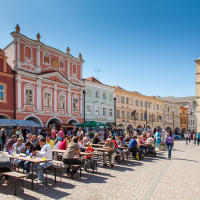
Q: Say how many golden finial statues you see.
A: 4